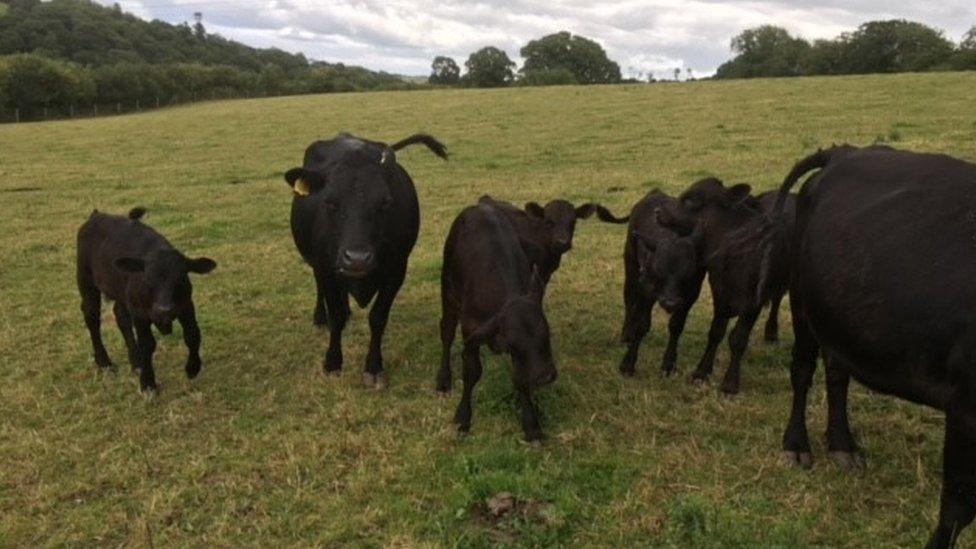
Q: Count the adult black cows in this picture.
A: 2